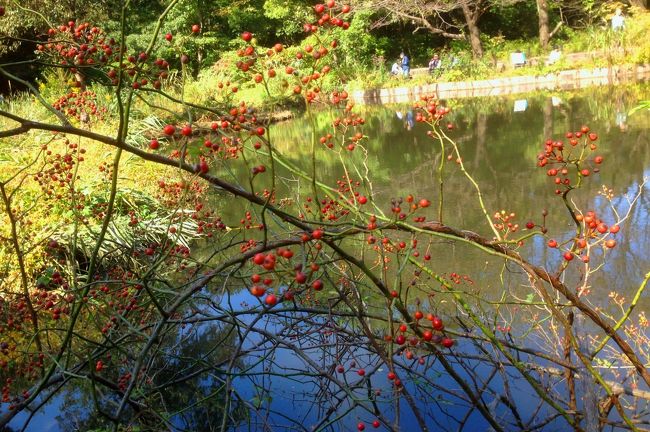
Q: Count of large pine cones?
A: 0